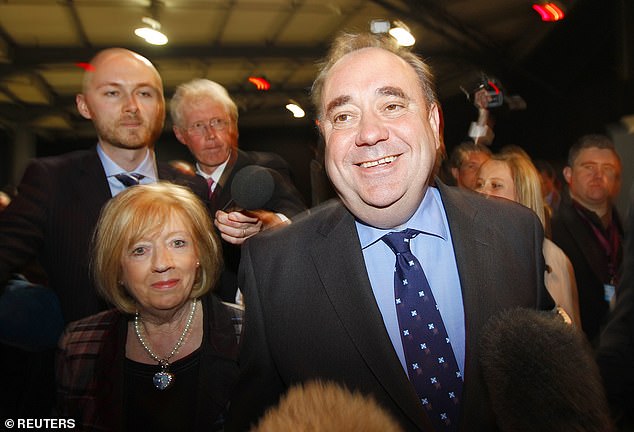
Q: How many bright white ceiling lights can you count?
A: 3